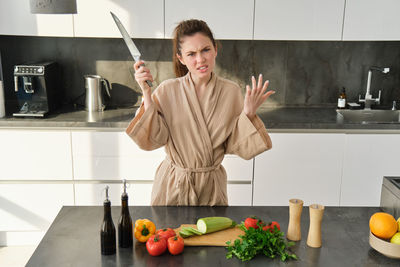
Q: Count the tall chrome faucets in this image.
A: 1